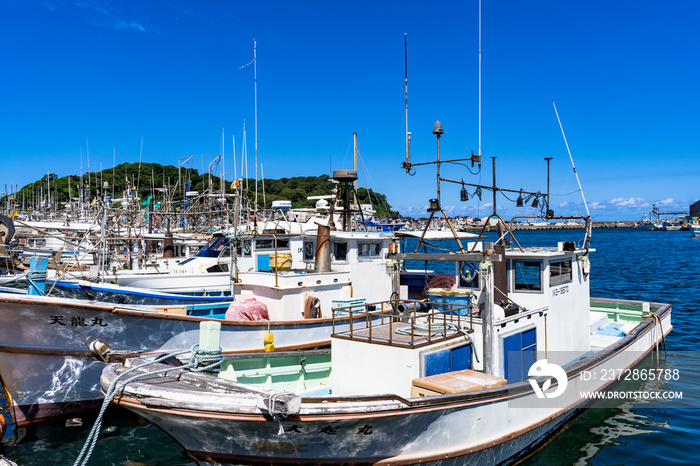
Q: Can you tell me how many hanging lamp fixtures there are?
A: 3